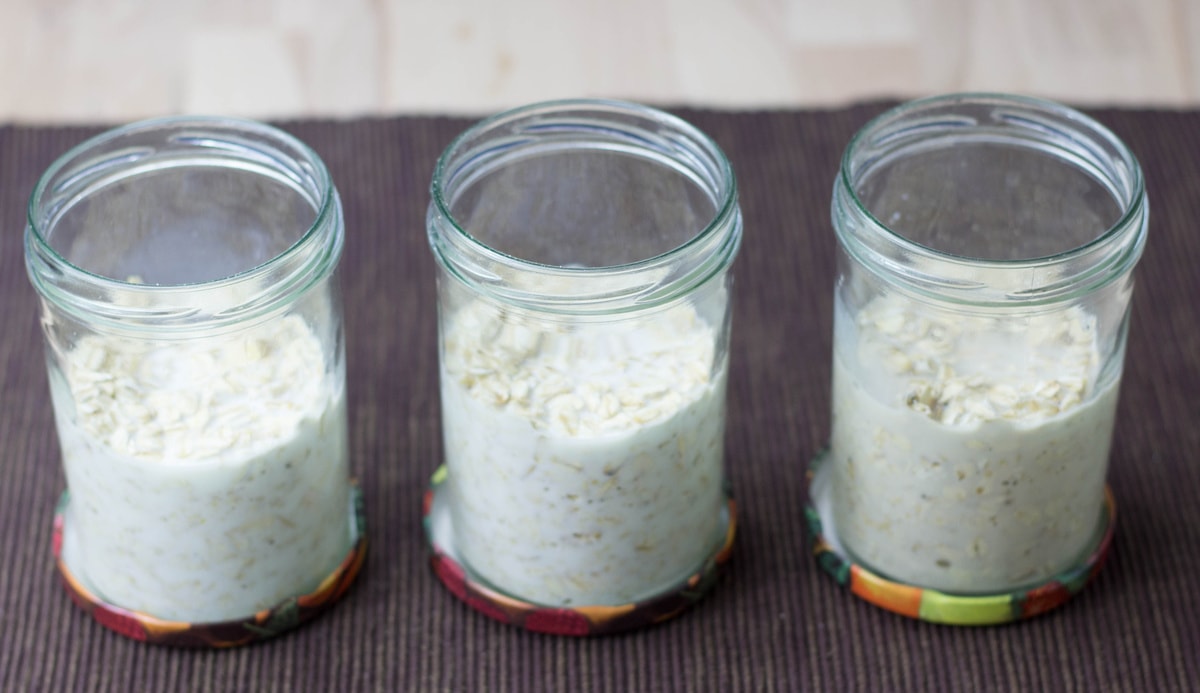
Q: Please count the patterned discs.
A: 3